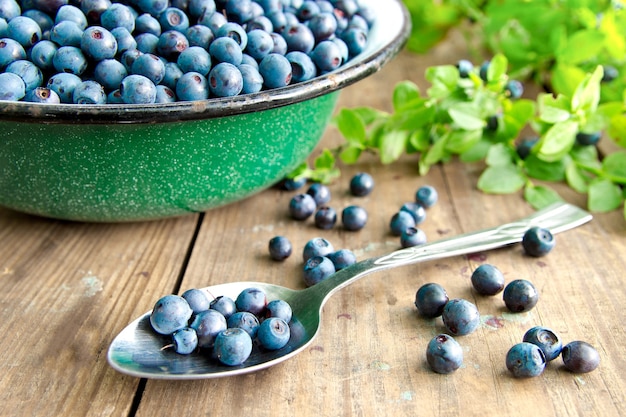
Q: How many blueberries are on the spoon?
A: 10